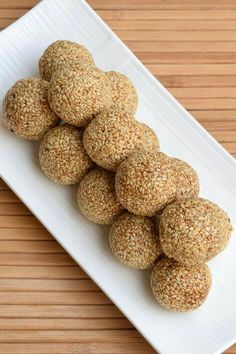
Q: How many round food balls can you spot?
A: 13